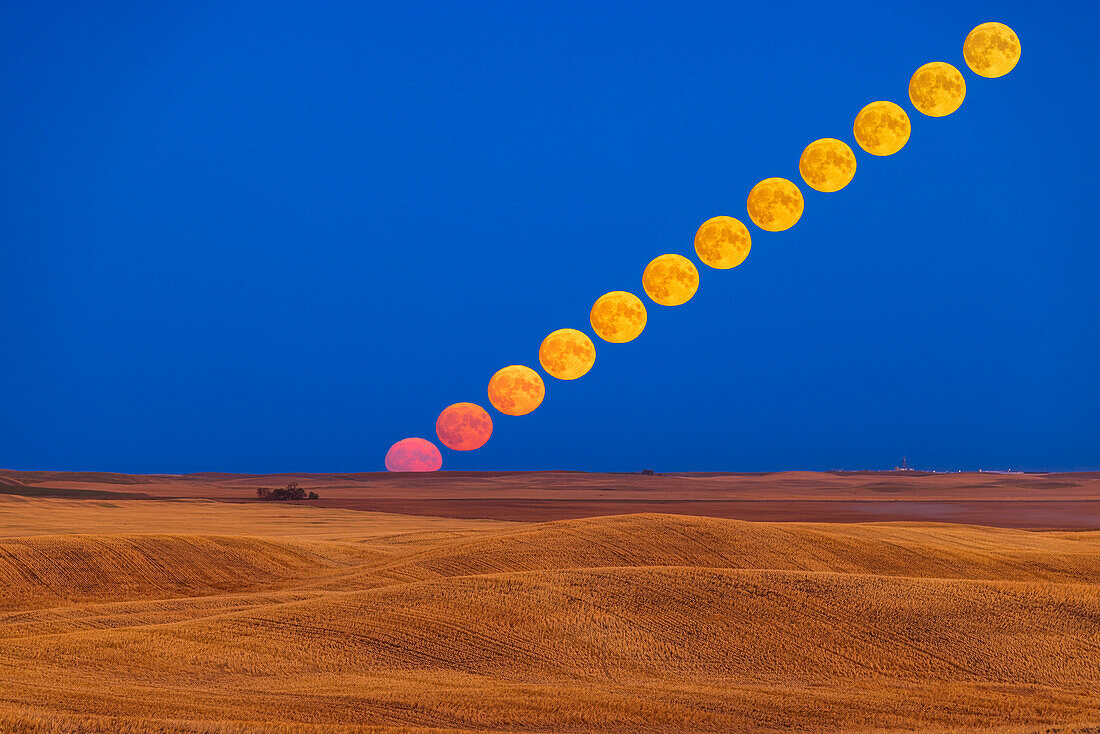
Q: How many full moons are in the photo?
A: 11